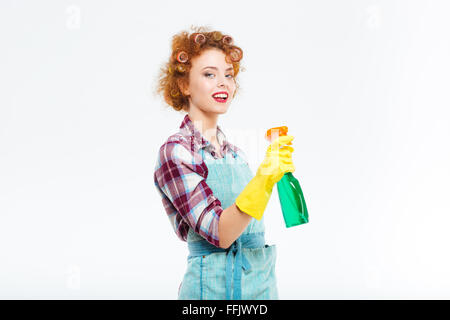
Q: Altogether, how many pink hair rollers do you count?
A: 4